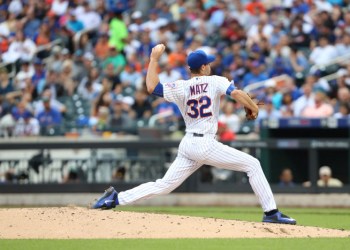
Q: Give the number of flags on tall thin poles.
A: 0